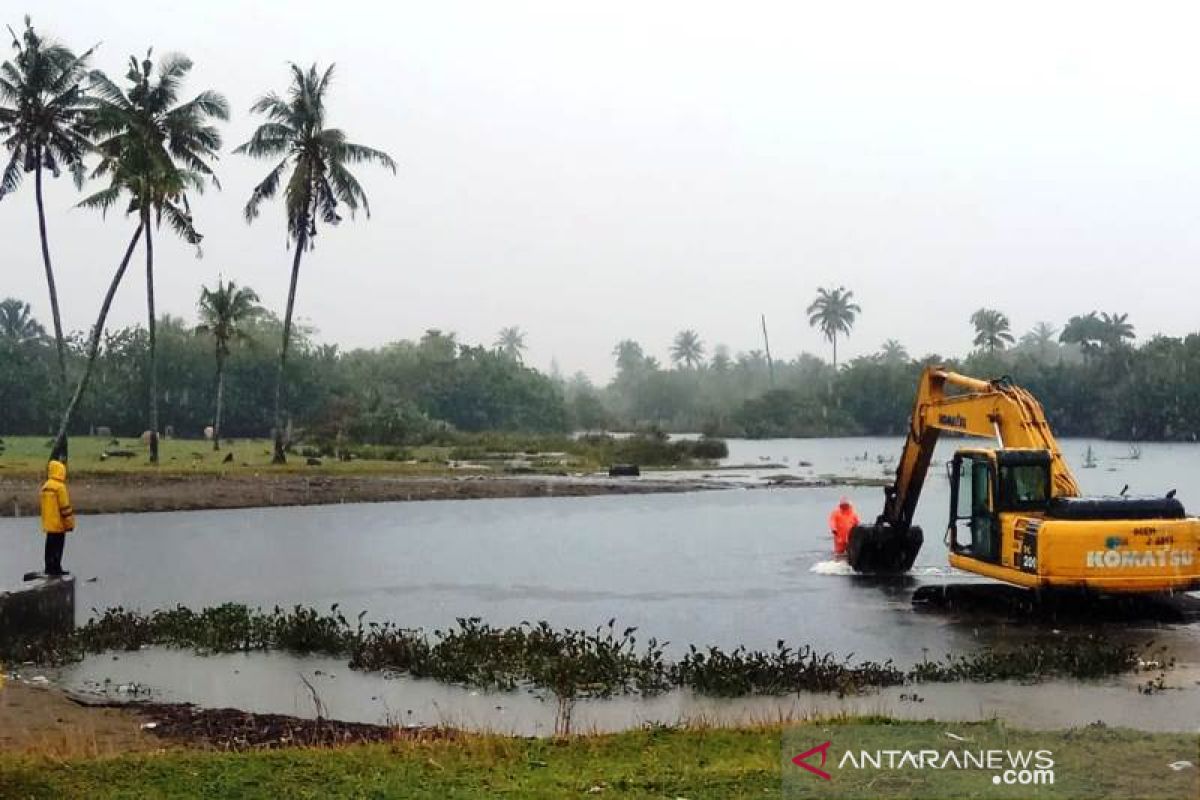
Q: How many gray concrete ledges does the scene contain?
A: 1